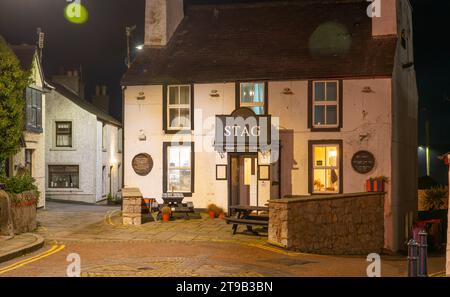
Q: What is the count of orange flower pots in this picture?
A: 3